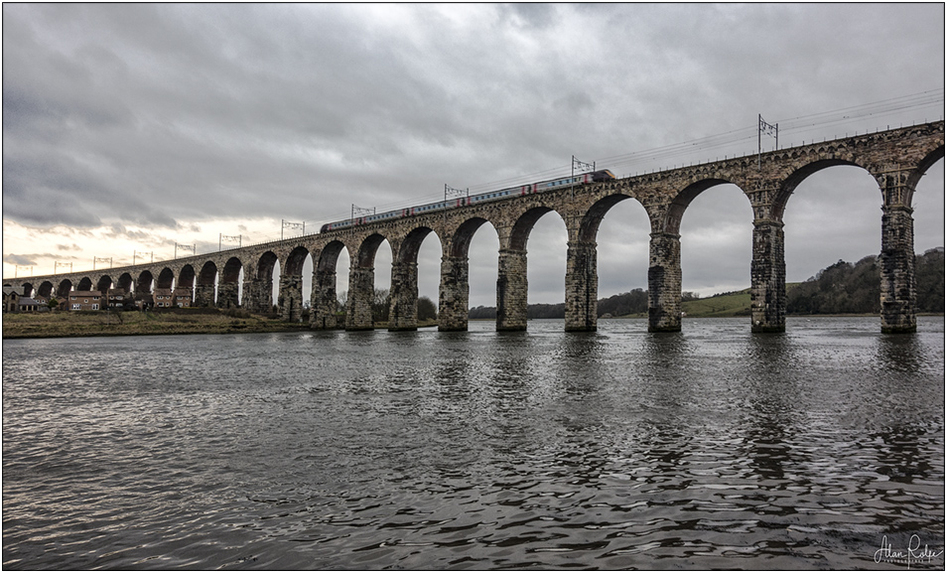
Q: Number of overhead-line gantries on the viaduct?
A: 11